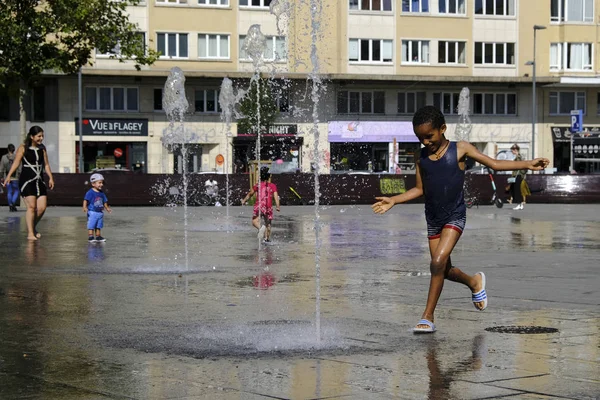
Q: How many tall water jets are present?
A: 5